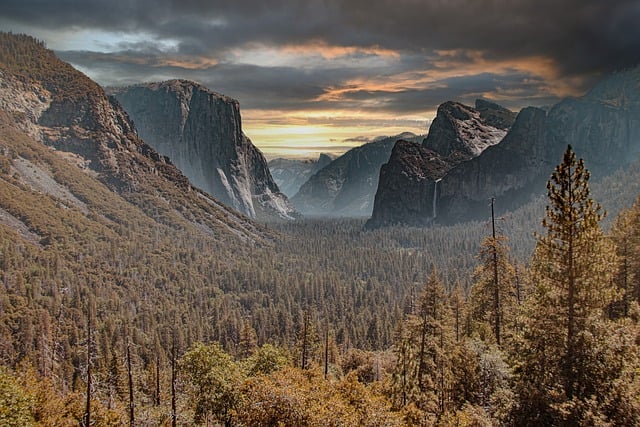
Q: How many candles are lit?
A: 0